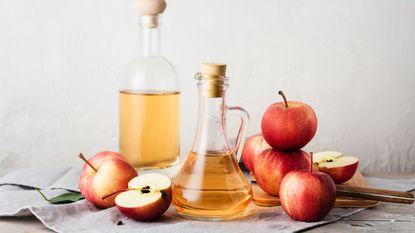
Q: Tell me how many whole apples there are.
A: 5